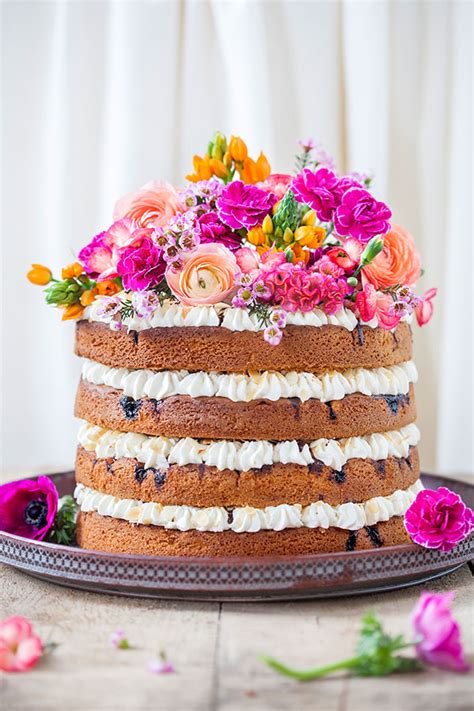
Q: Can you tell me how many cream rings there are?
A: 4